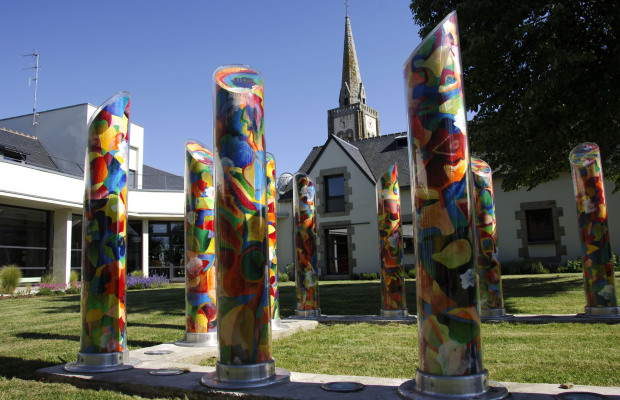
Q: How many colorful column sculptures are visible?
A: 9